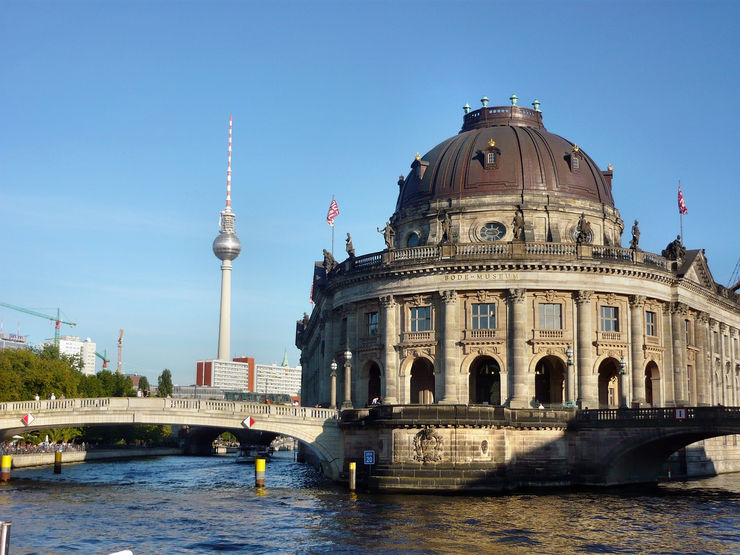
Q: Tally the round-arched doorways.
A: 6